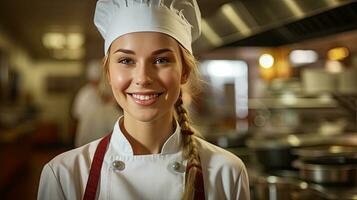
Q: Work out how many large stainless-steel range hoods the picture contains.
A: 1